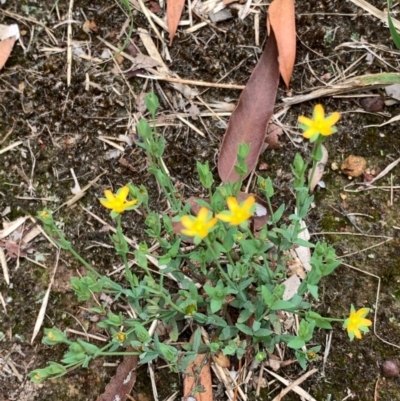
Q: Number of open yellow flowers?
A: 5